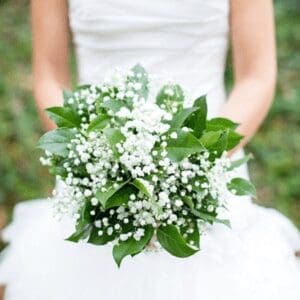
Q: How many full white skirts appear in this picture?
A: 1